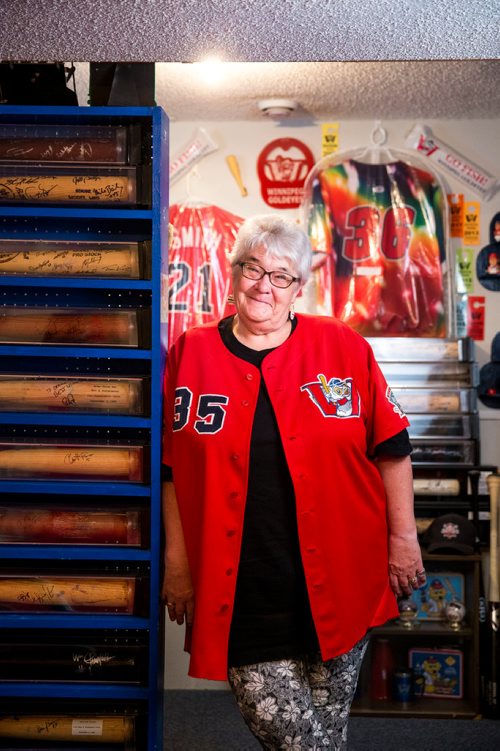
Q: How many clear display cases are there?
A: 15